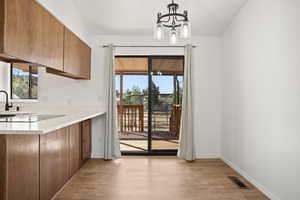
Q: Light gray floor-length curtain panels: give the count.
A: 2